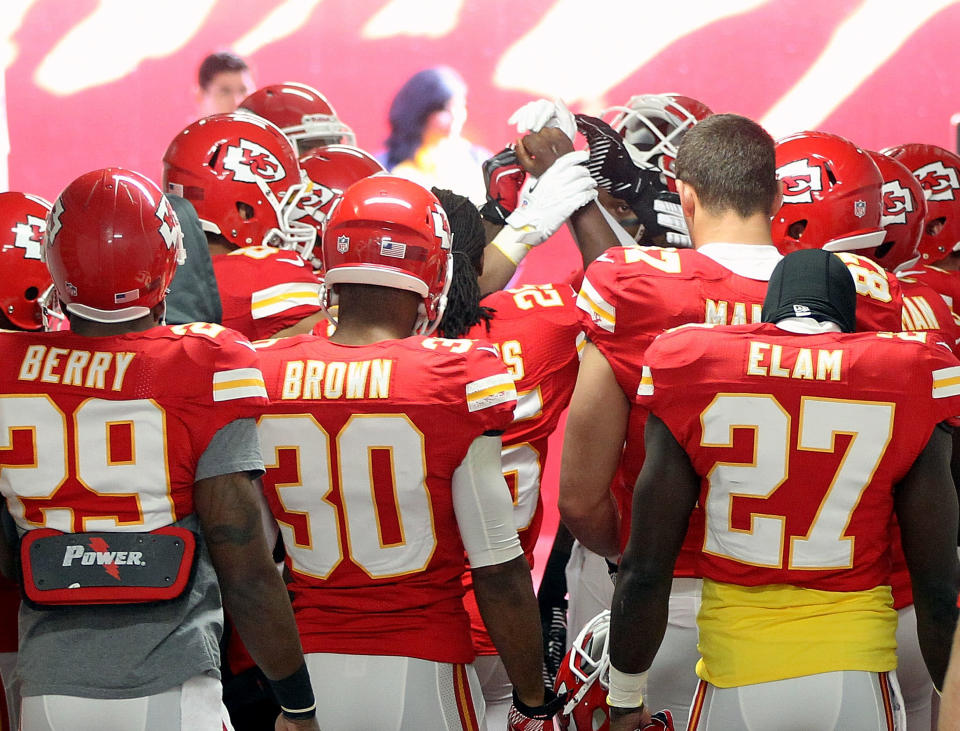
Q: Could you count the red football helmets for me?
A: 11